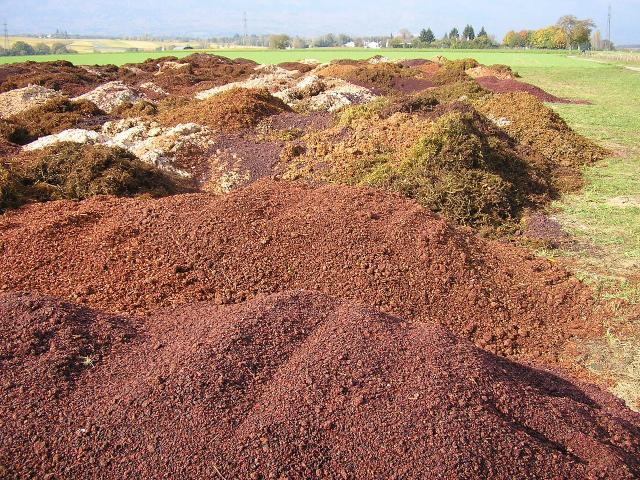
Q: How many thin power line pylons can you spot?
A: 3